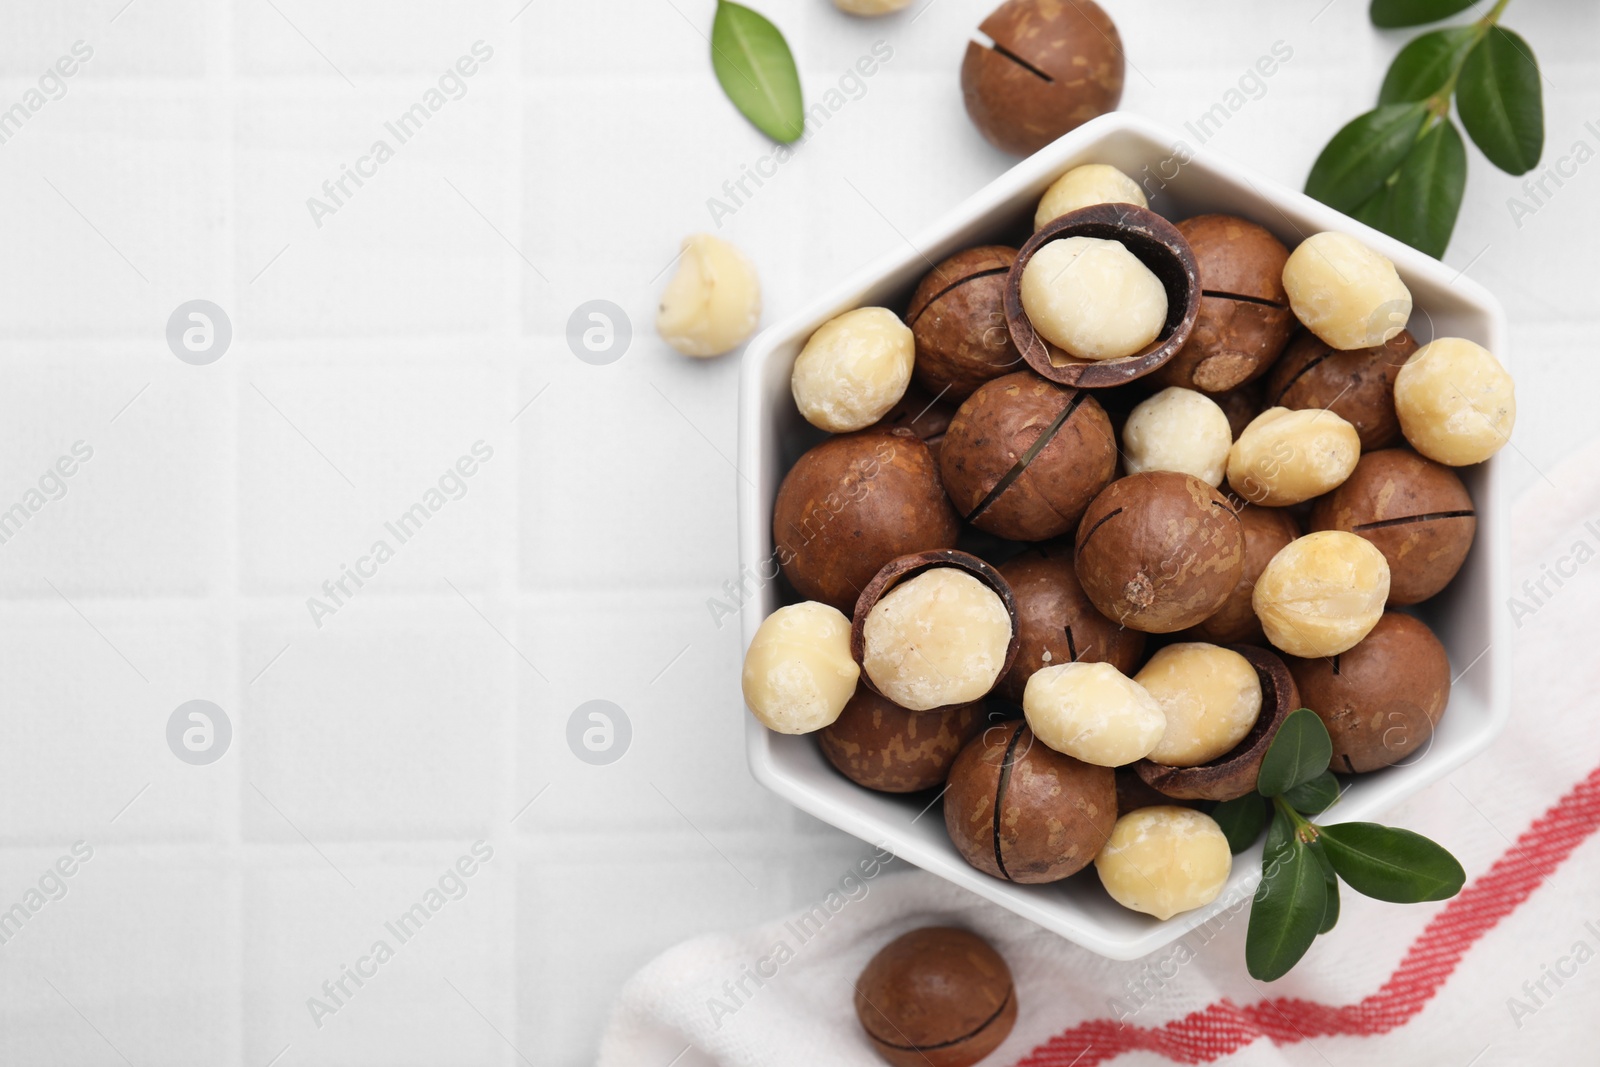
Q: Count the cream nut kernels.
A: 15